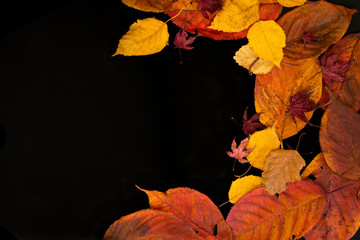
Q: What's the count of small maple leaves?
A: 7